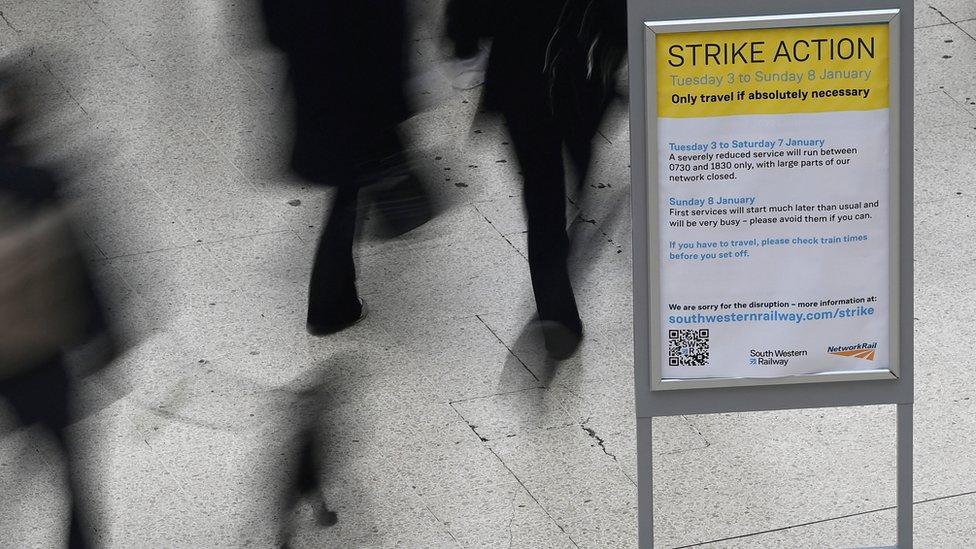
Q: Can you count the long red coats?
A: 0